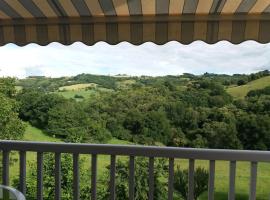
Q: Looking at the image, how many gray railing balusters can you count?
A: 14